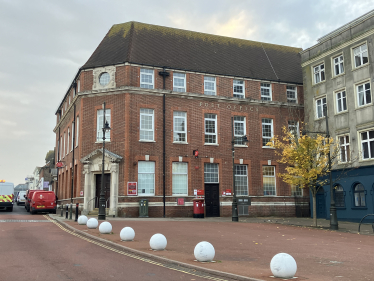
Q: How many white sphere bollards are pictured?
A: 7